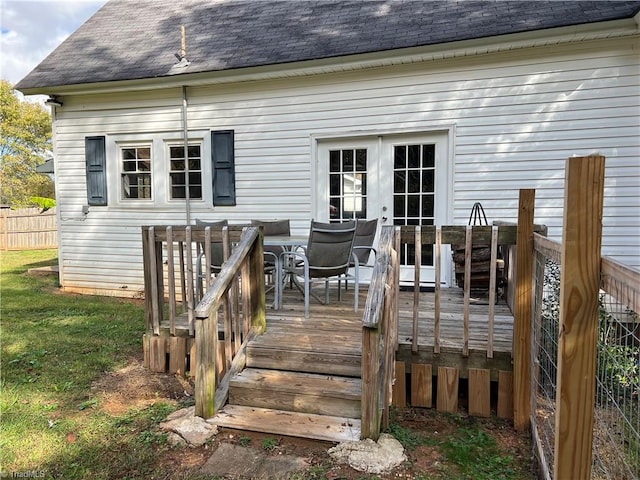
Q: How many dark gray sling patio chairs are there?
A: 4